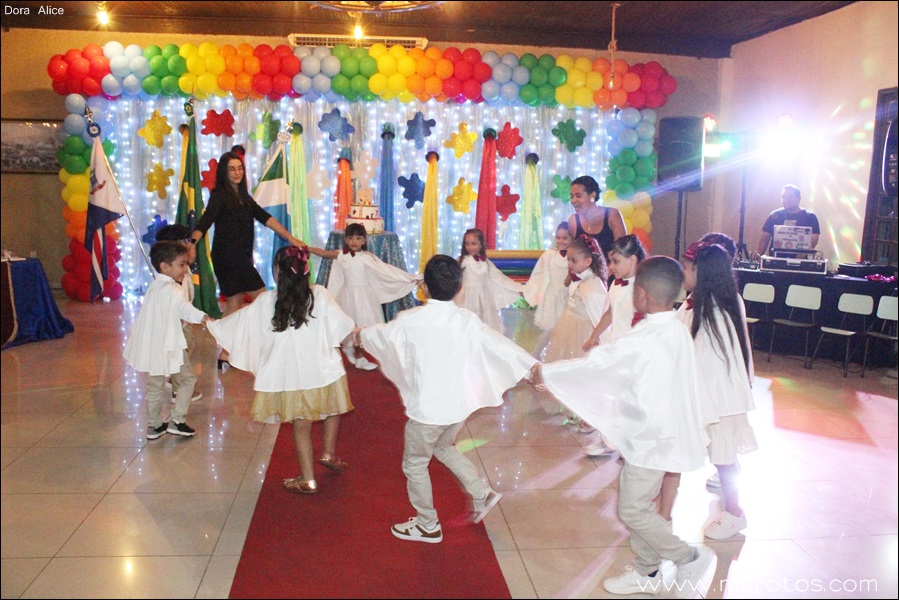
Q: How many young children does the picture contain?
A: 12